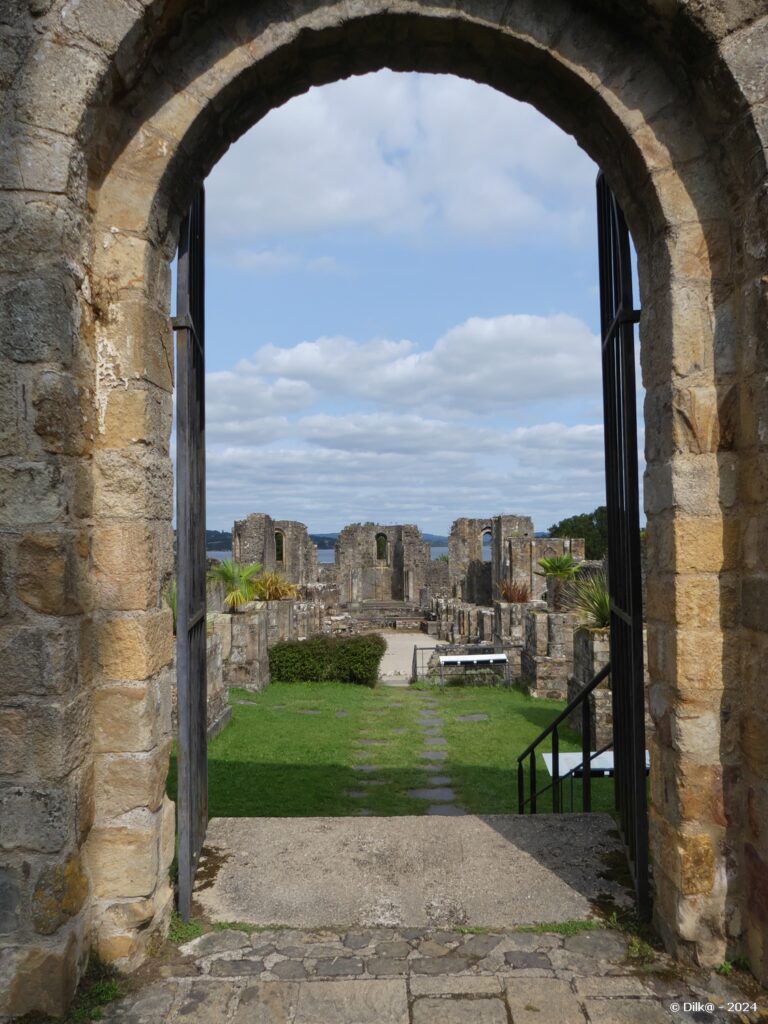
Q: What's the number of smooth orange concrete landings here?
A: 0